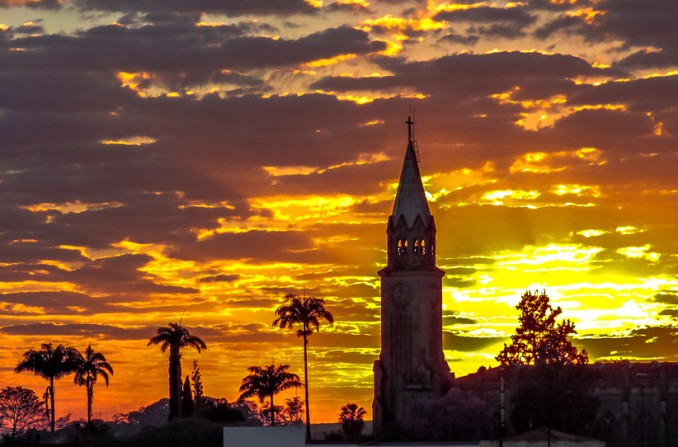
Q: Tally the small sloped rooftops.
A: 1